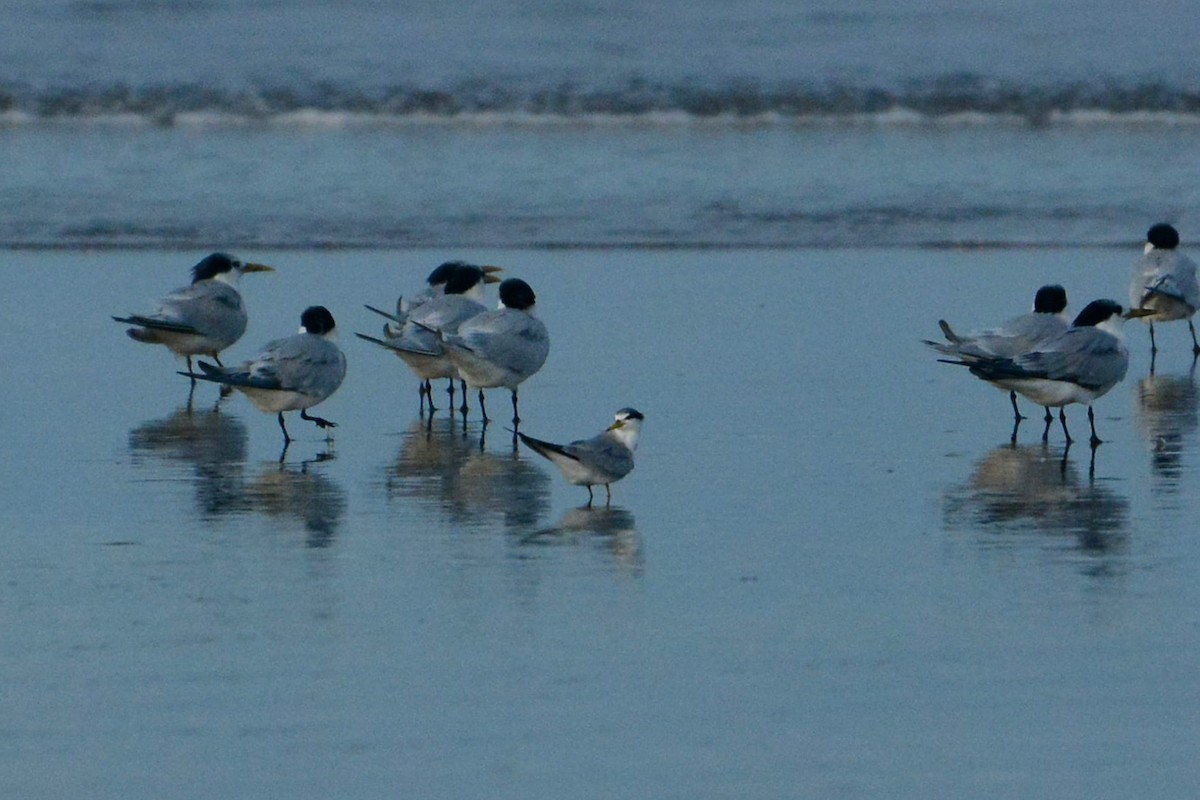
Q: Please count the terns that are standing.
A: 9